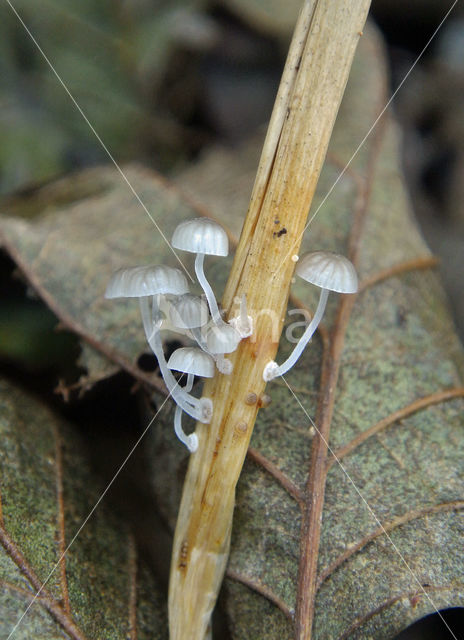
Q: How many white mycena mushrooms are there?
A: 6